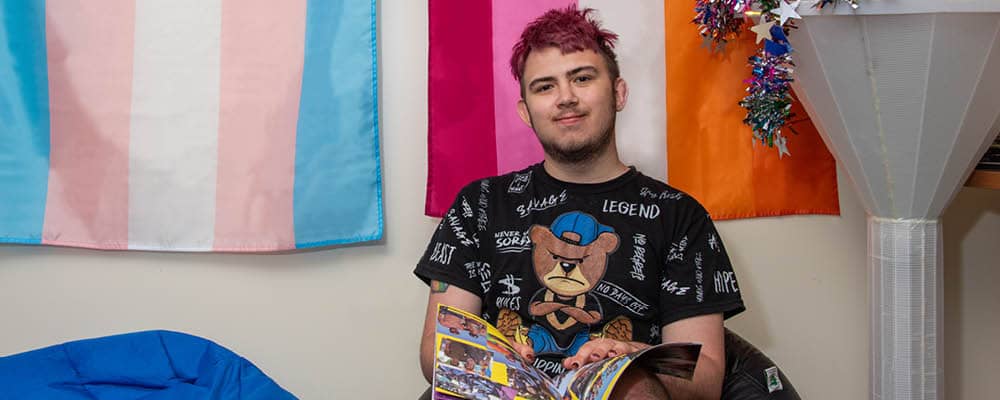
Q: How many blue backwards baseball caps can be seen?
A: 1